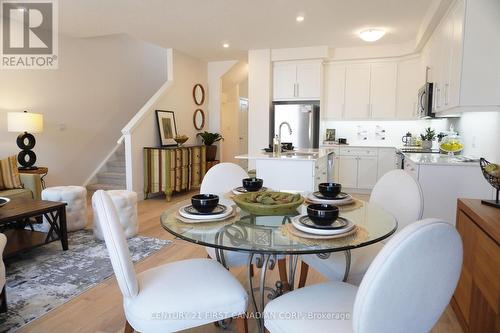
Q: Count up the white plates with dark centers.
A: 4